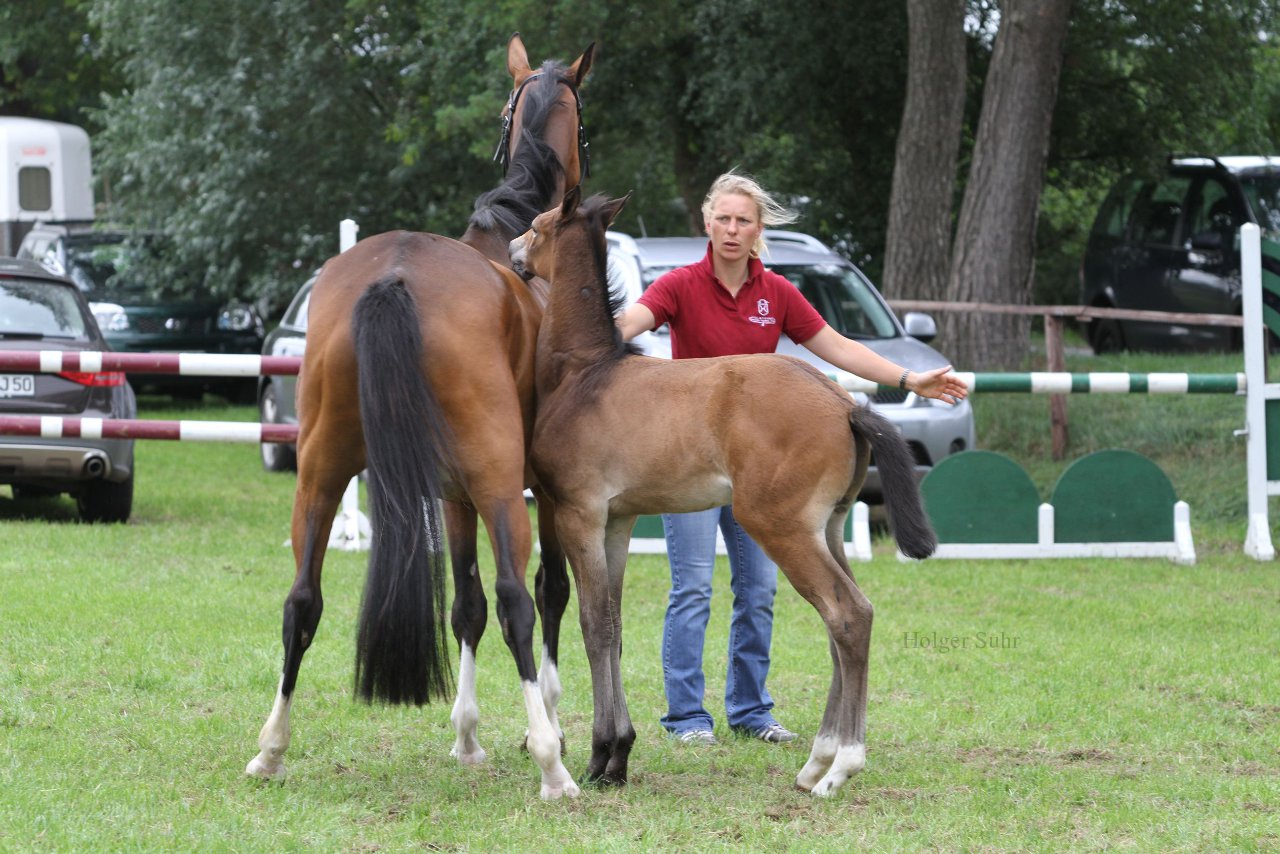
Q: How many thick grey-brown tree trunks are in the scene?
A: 2